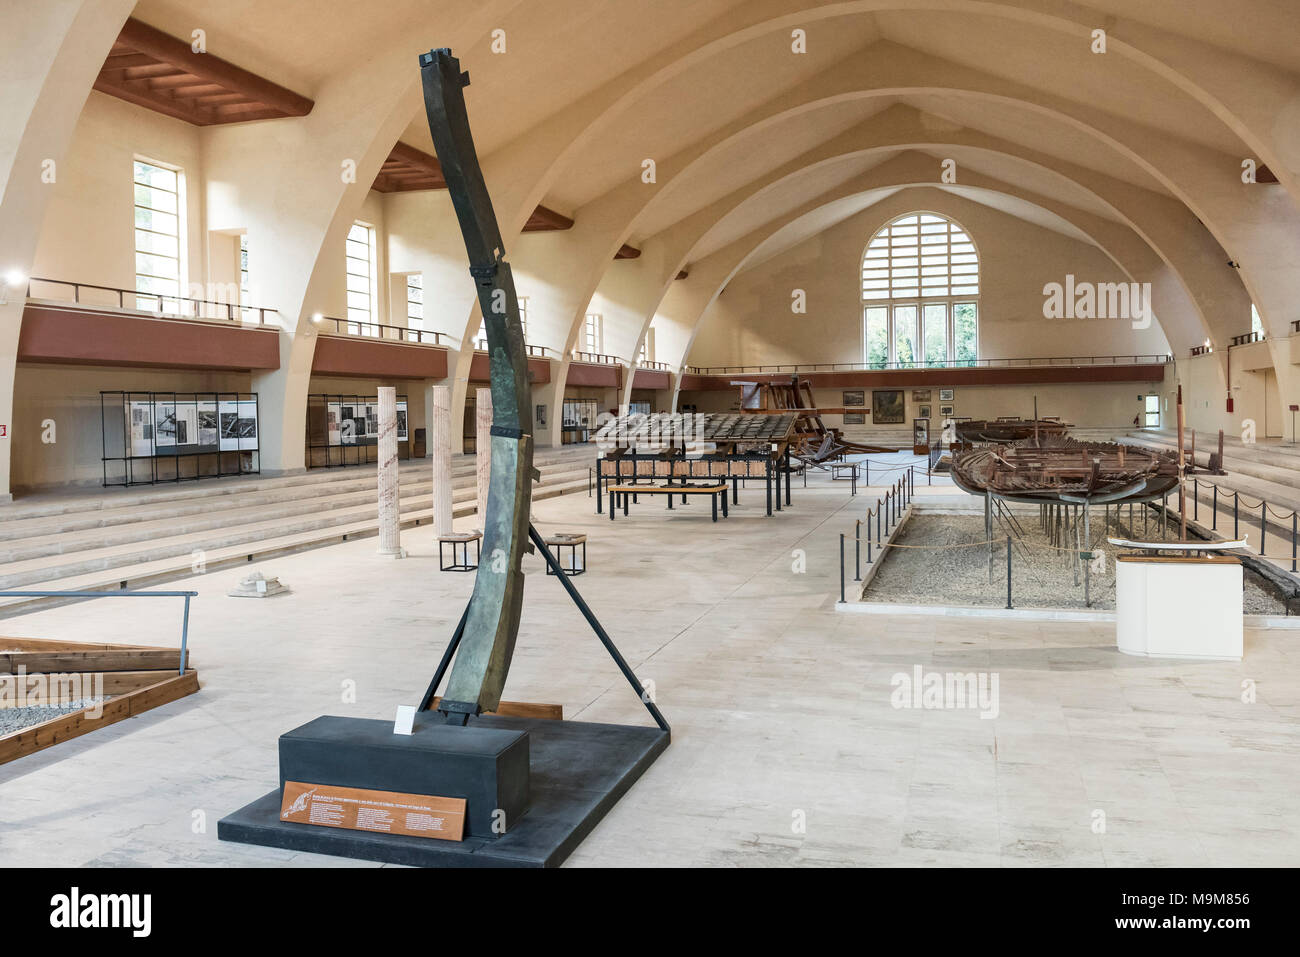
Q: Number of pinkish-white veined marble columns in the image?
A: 3